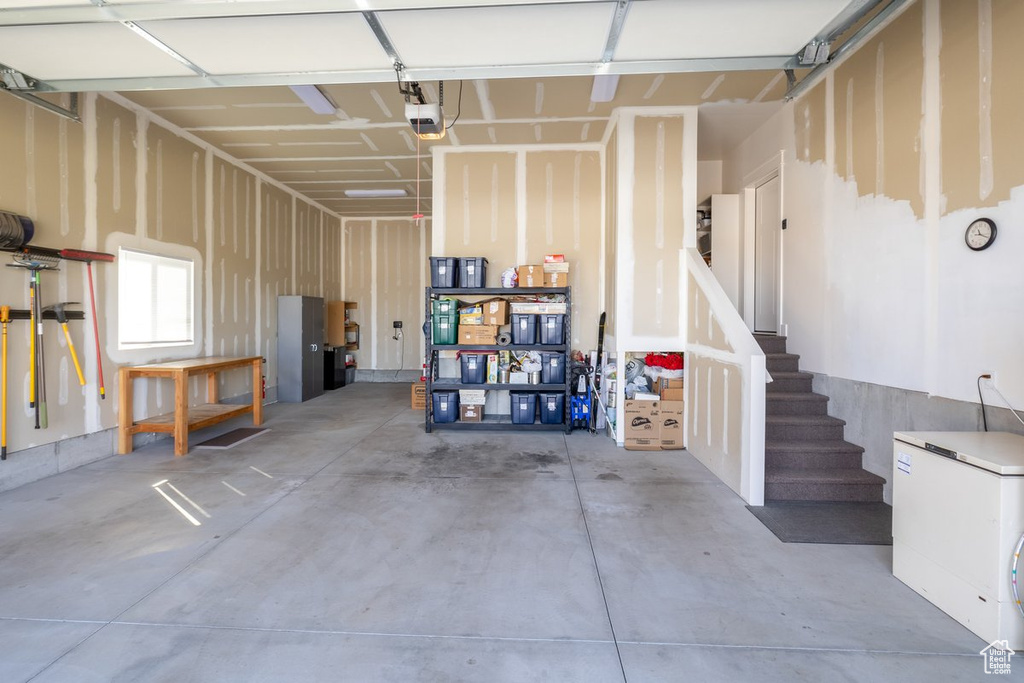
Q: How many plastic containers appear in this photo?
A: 11